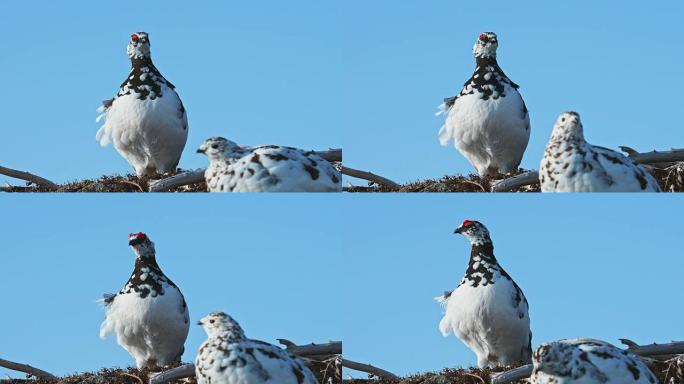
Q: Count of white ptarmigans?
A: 8